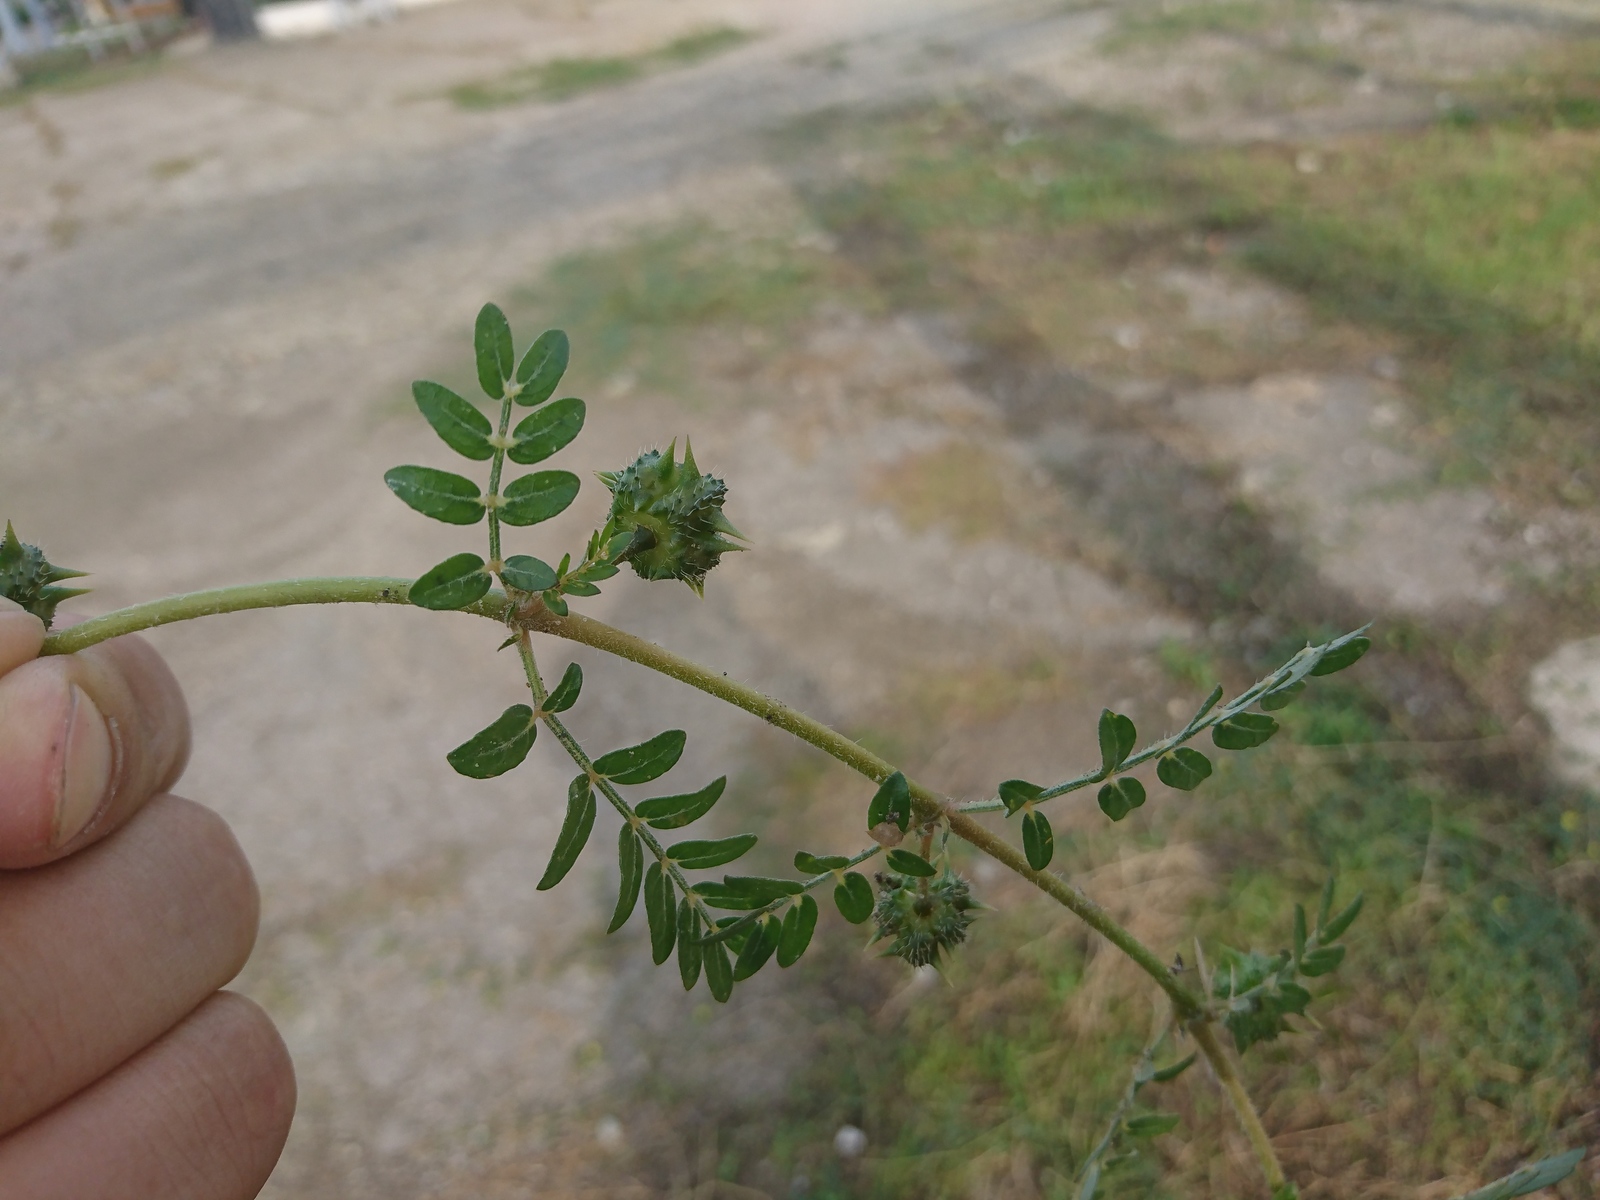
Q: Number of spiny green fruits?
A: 4